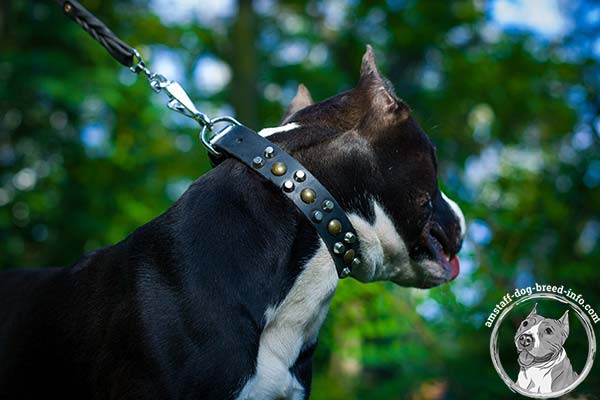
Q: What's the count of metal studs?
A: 14